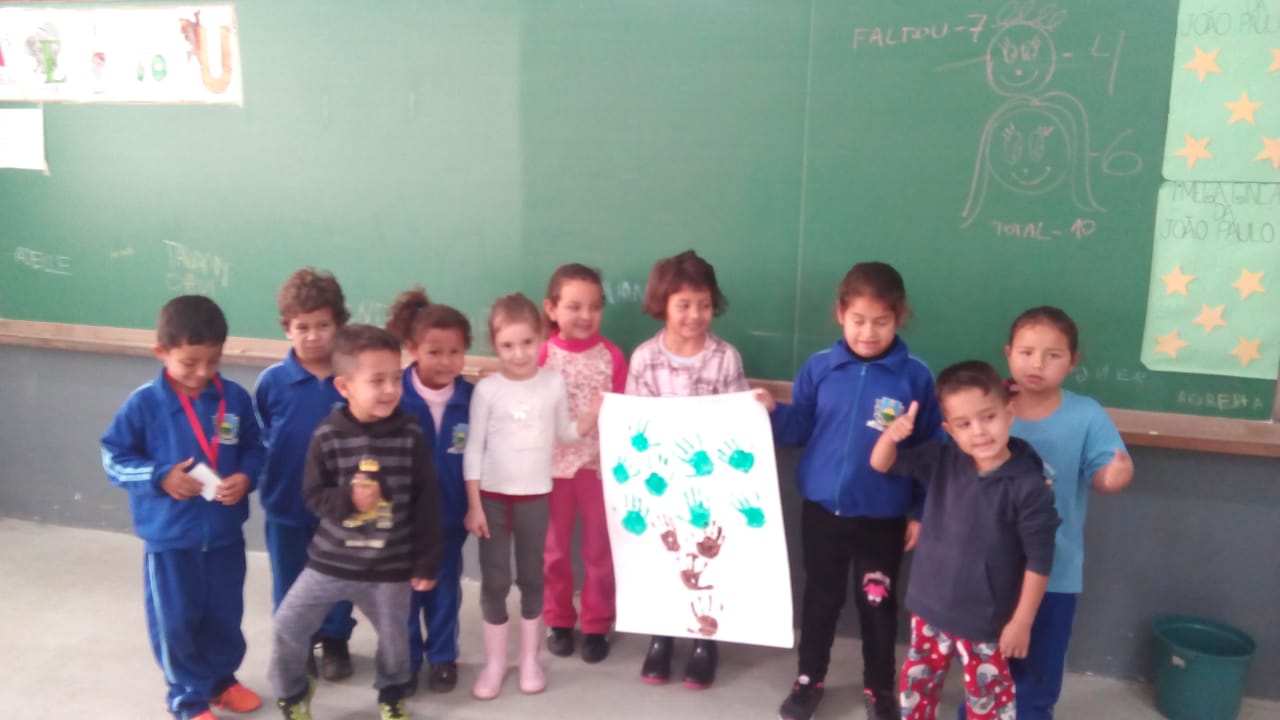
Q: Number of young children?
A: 10